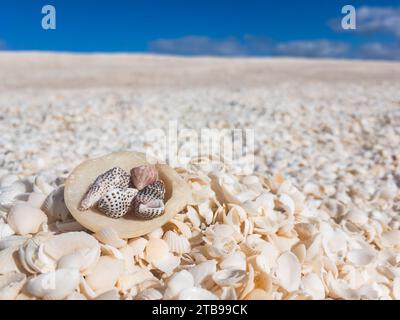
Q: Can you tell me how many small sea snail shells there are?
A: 4